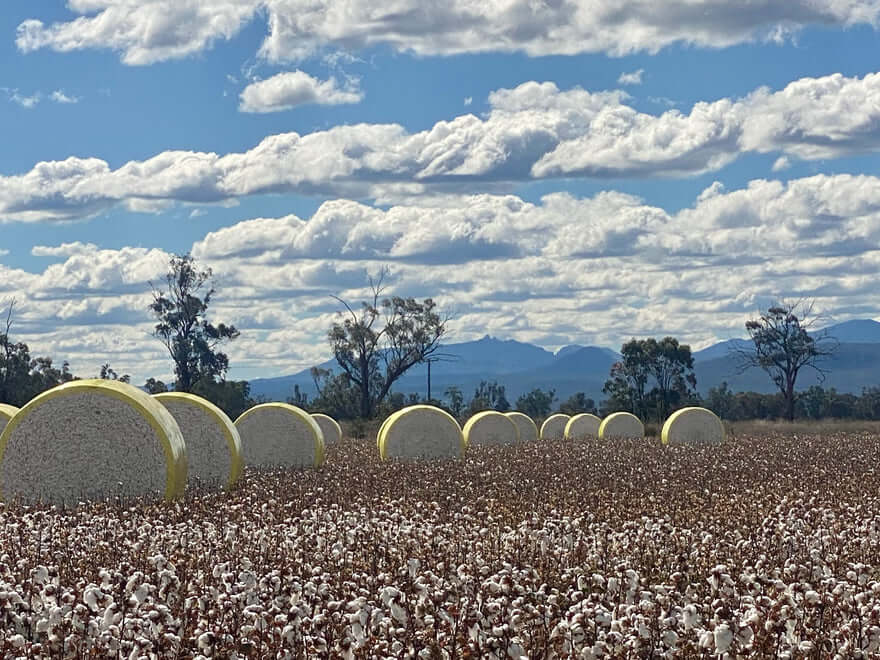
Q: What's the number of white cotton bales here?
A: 12